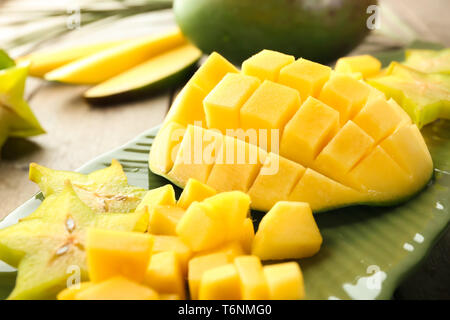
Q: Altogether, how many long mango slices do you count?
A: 3